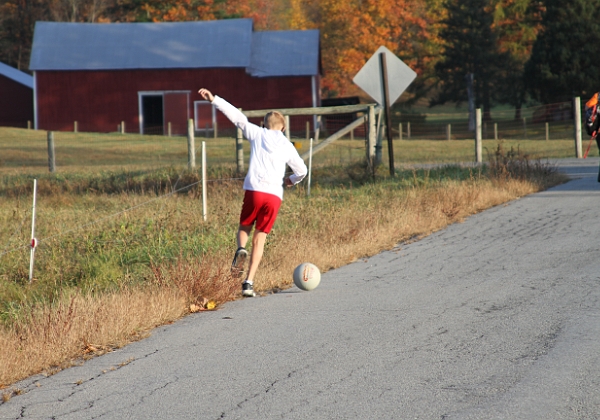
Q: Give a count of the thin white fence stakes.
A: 3